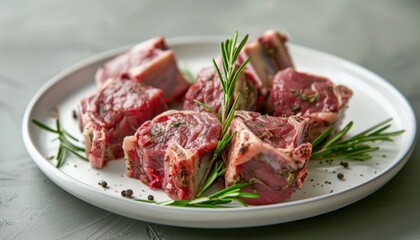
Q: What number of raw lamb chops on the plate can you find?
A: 7